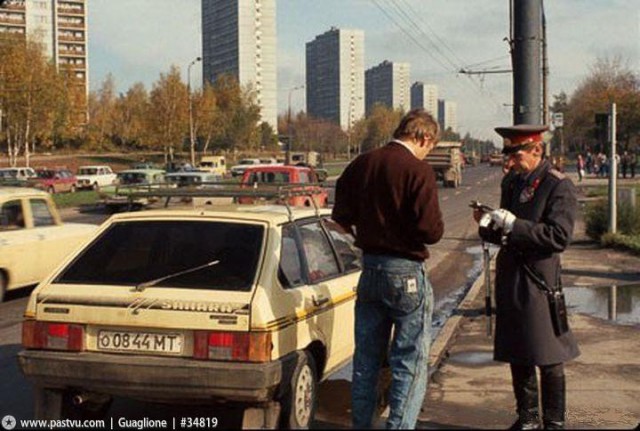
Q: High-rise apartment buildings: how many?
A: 6